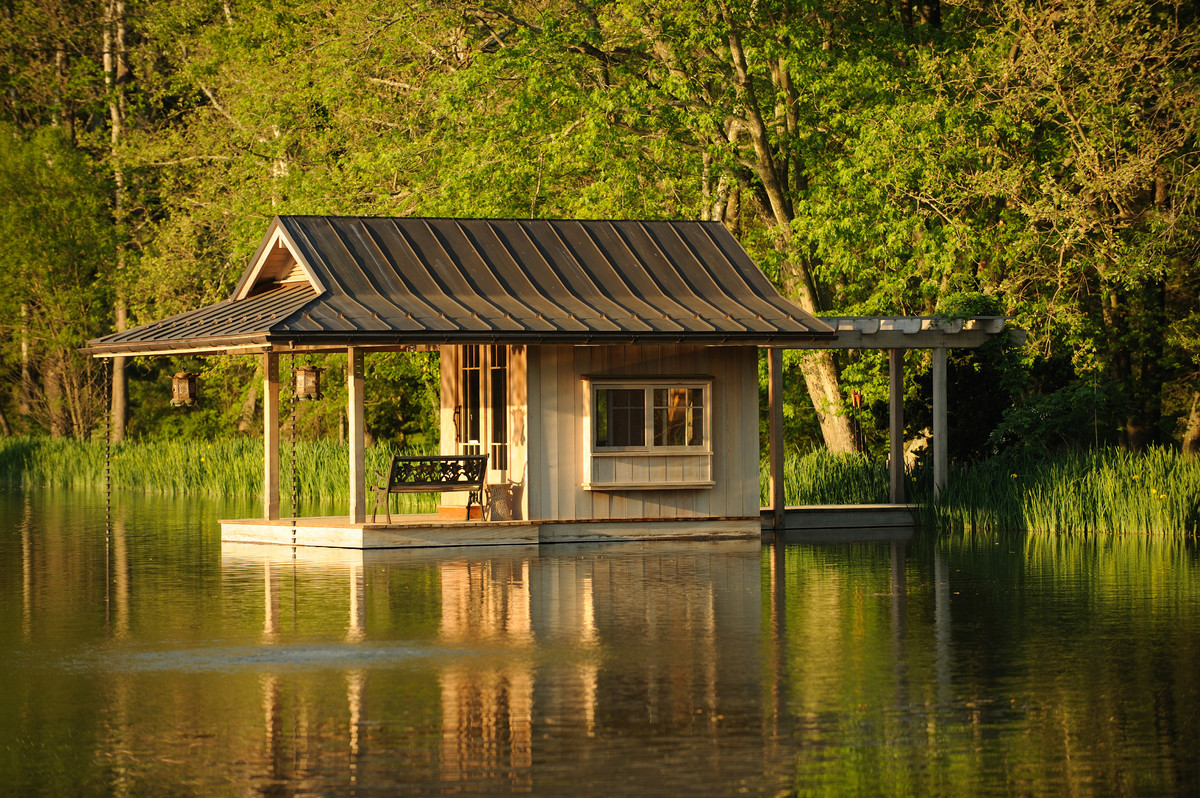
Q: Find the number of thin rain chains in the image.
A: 2